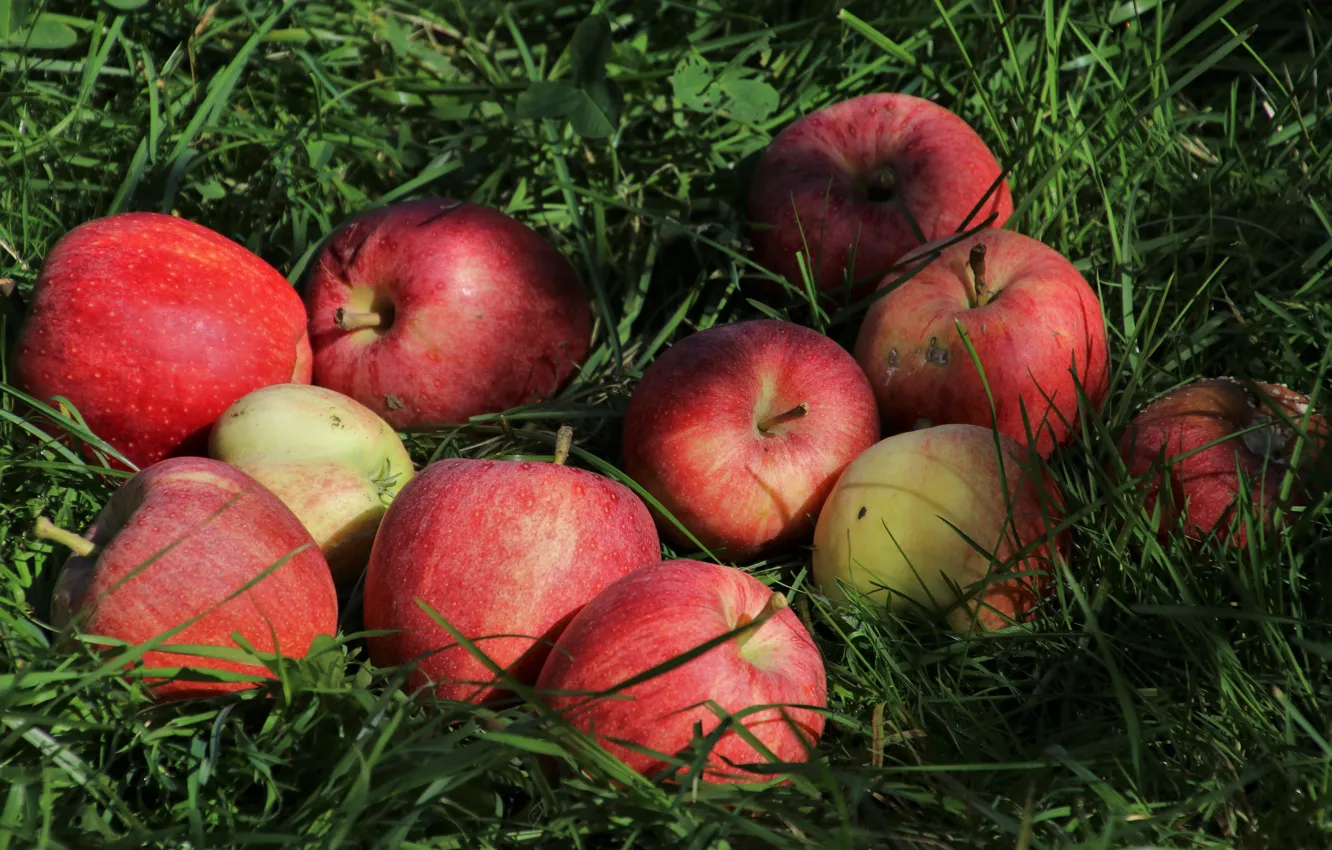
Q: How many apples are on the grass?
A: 11